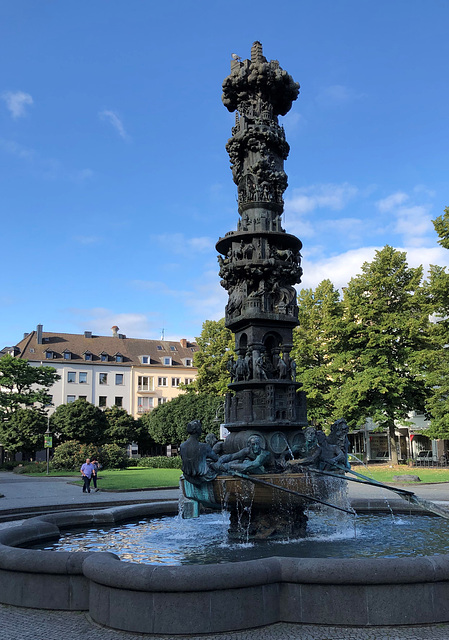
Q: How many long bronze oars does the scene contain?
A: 3